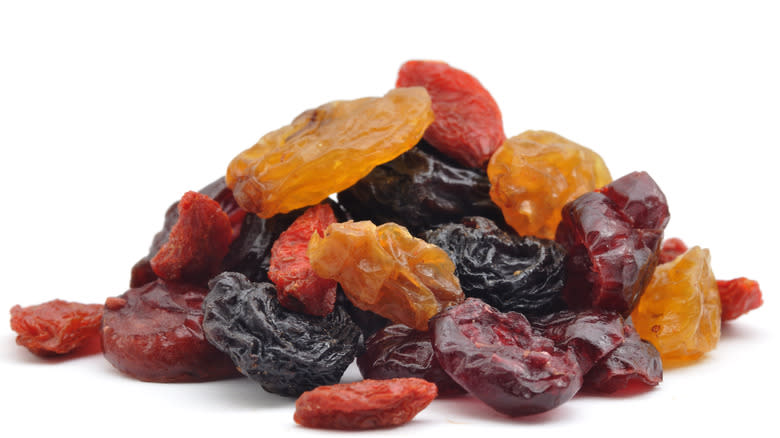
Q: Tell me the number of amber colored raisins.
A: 4